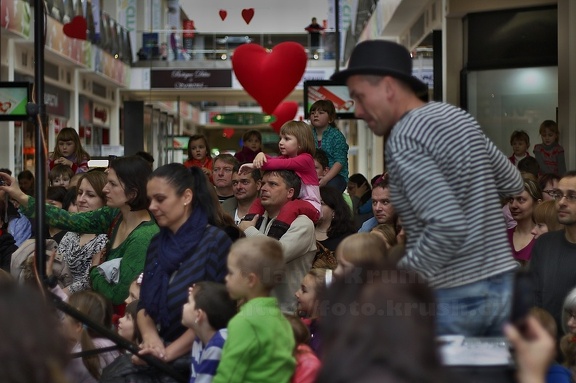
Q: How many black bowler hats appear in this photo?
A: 1